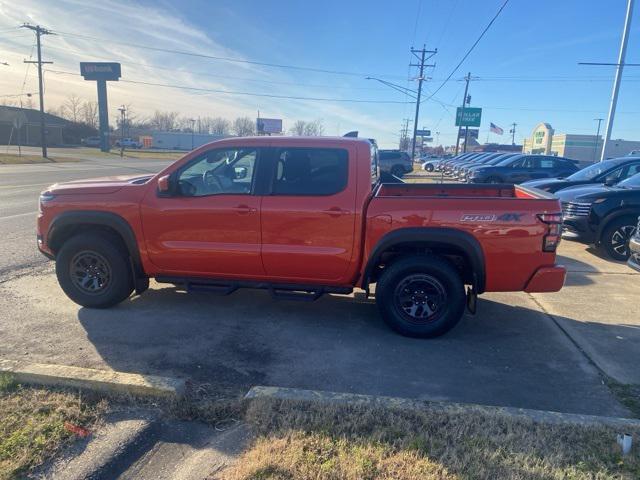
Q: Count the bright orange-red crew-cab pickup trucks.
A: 1